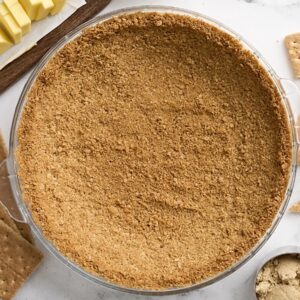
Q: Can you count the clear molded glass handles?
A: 2